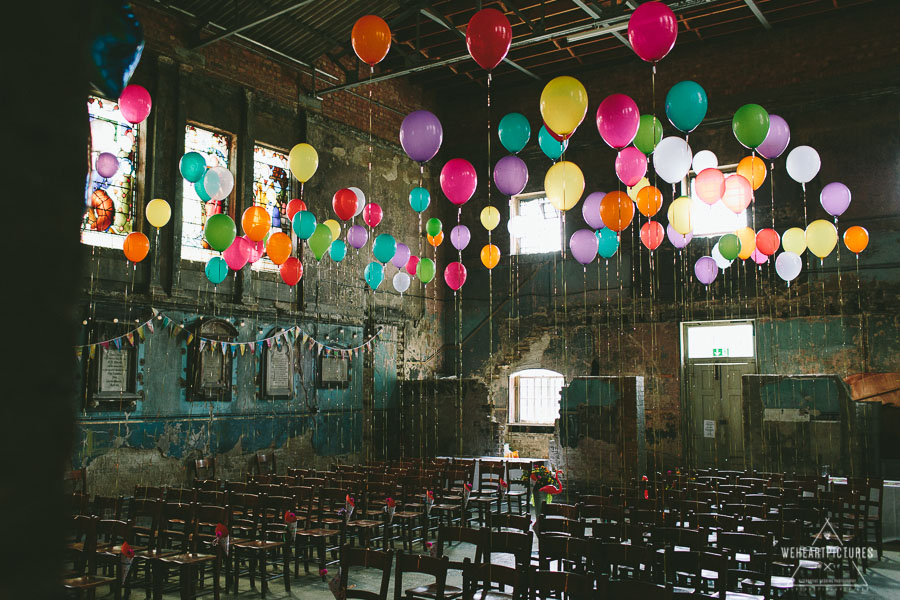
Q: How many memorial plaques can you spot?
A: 4